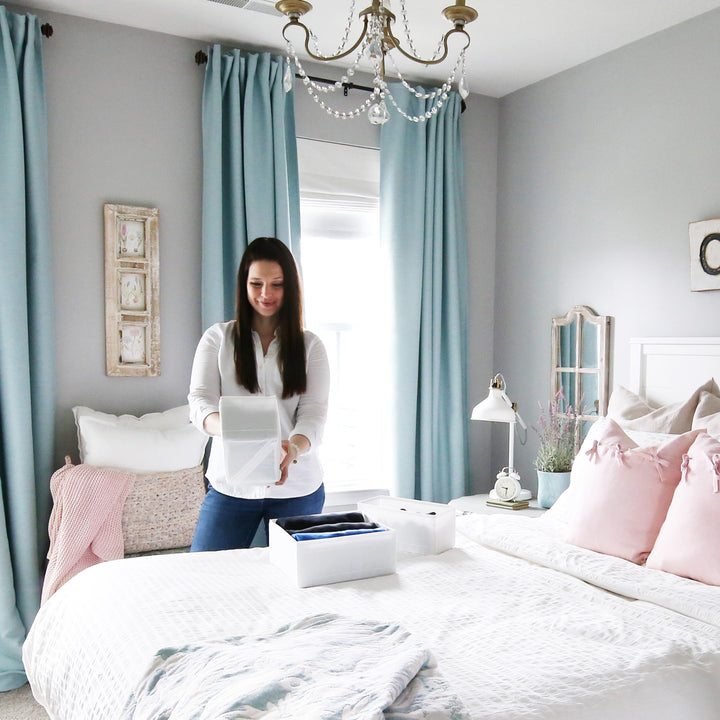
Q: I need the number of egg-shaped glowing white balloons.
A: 0